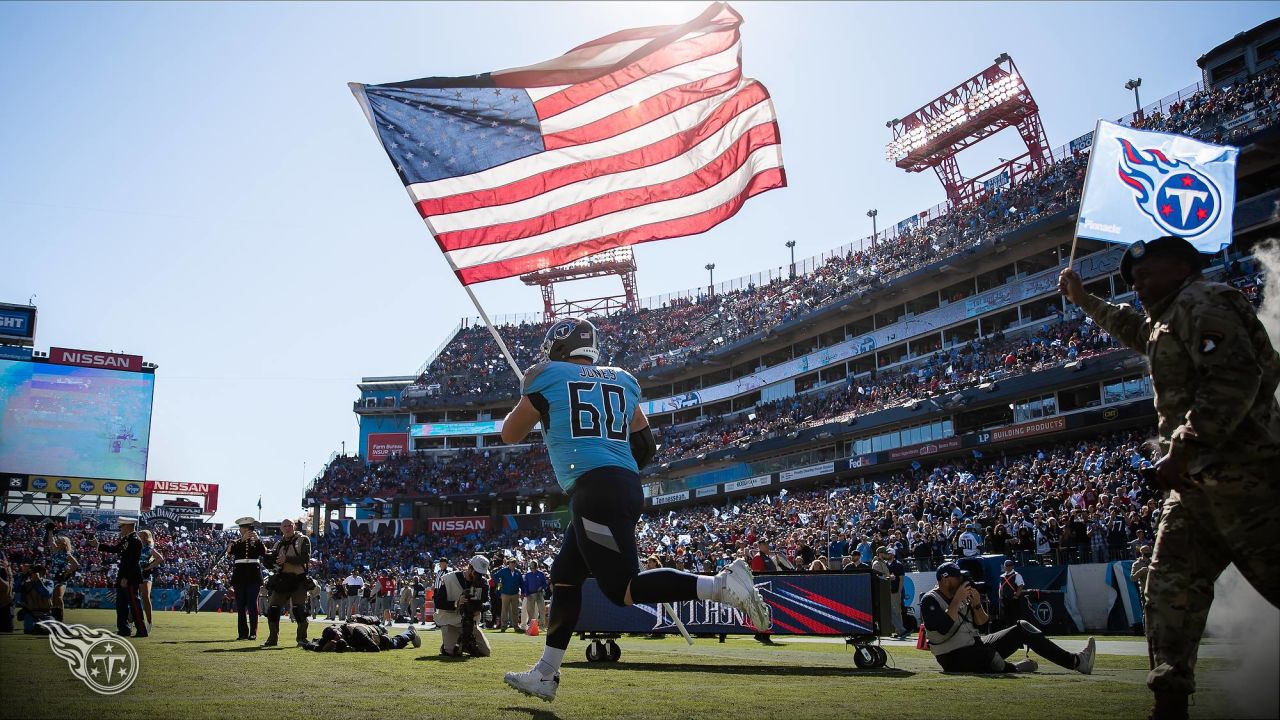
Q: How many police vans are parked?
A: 0